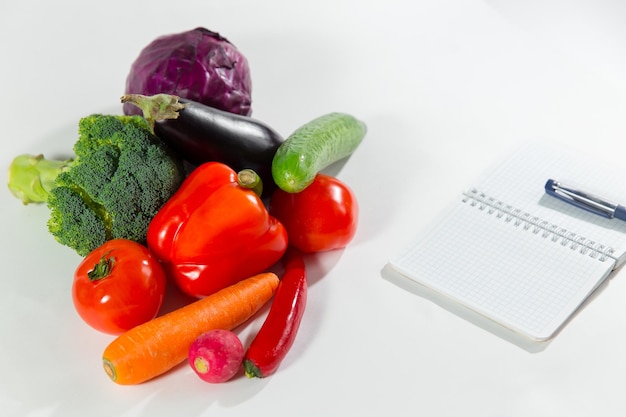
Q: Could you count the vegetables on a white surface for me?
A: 10